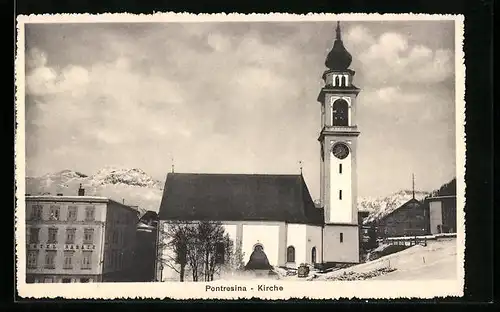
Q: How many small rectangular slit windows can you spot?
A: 3